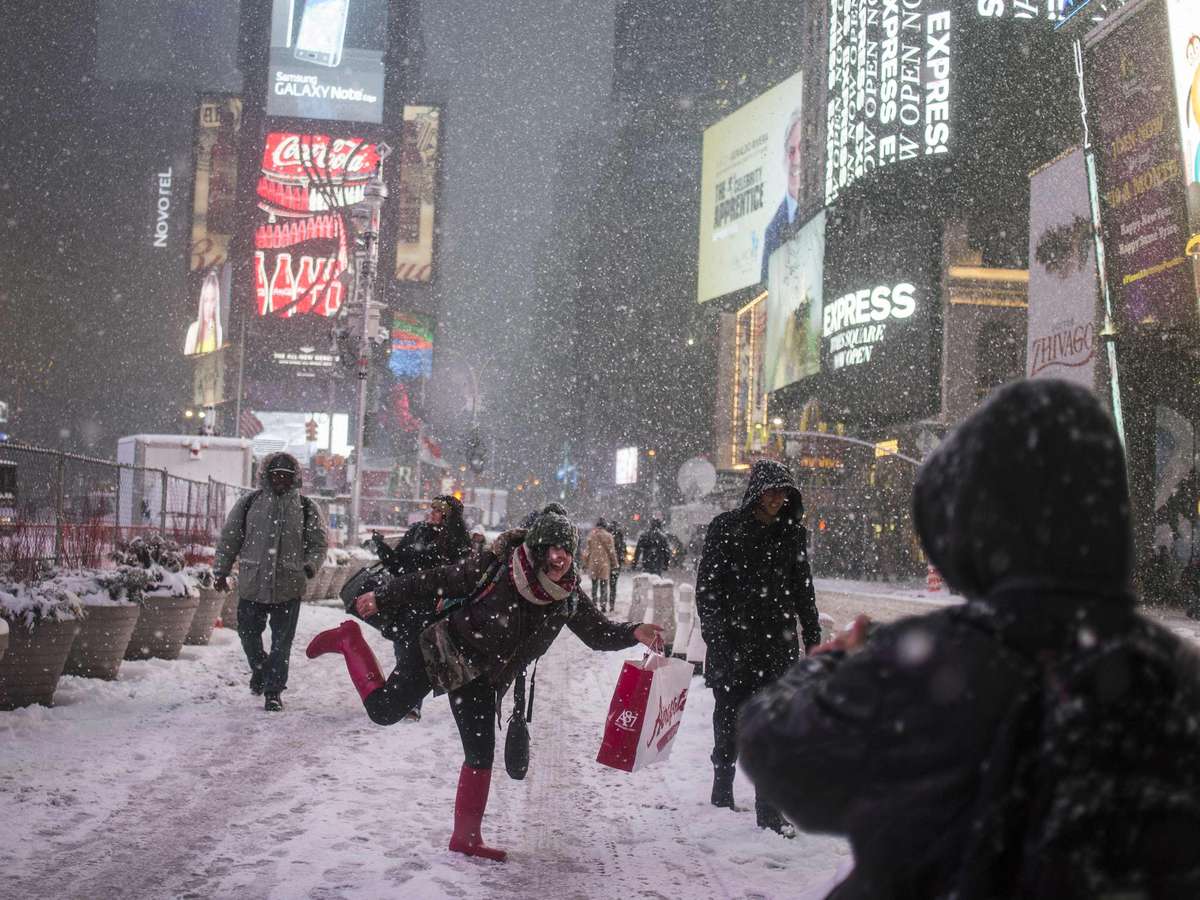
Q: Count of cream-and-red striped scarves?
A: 1